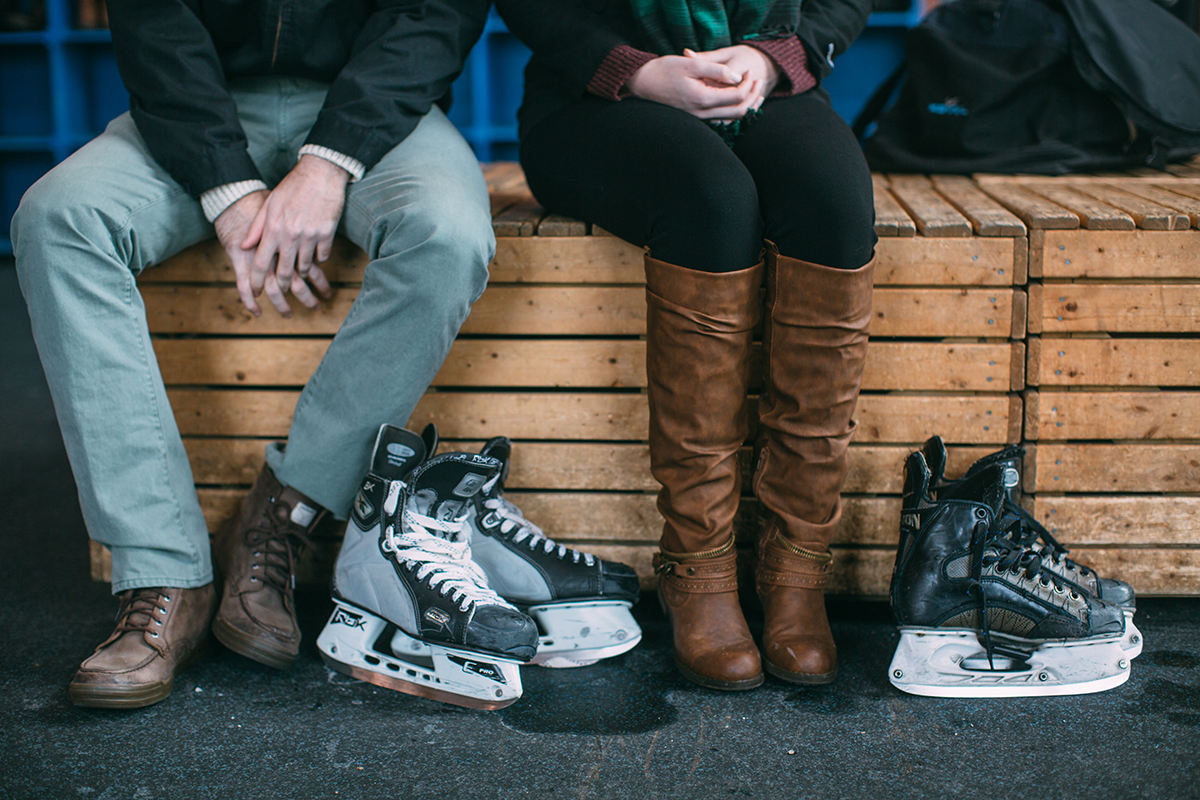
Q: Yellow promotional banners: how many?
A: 0